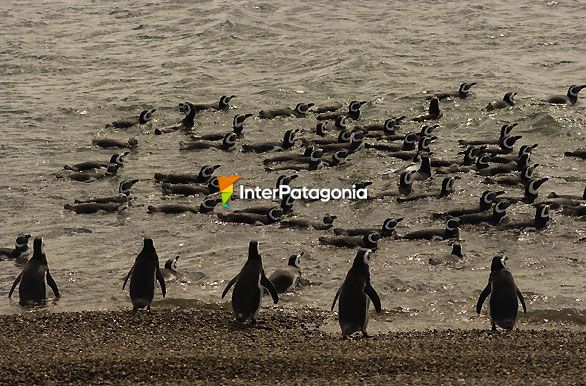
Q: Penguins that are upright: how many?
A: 5